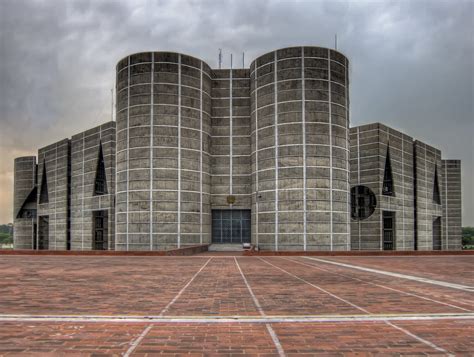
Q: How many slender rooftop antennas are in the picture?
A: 5